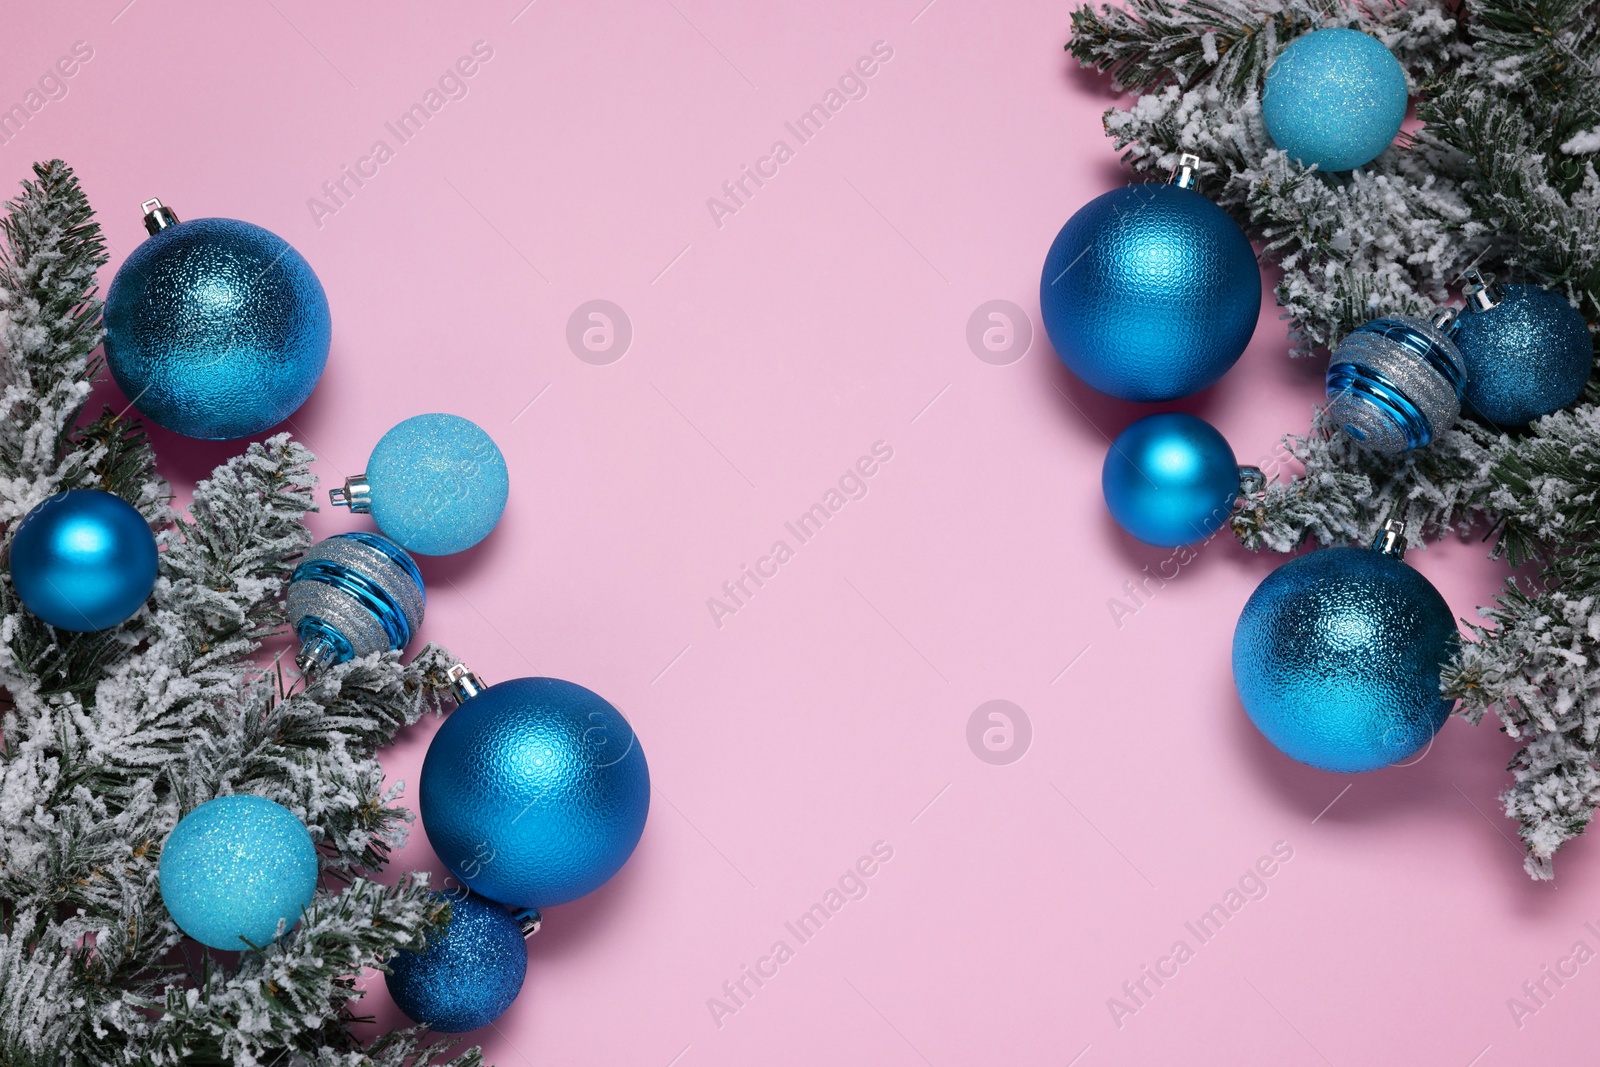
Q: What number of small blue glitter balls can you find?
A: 5